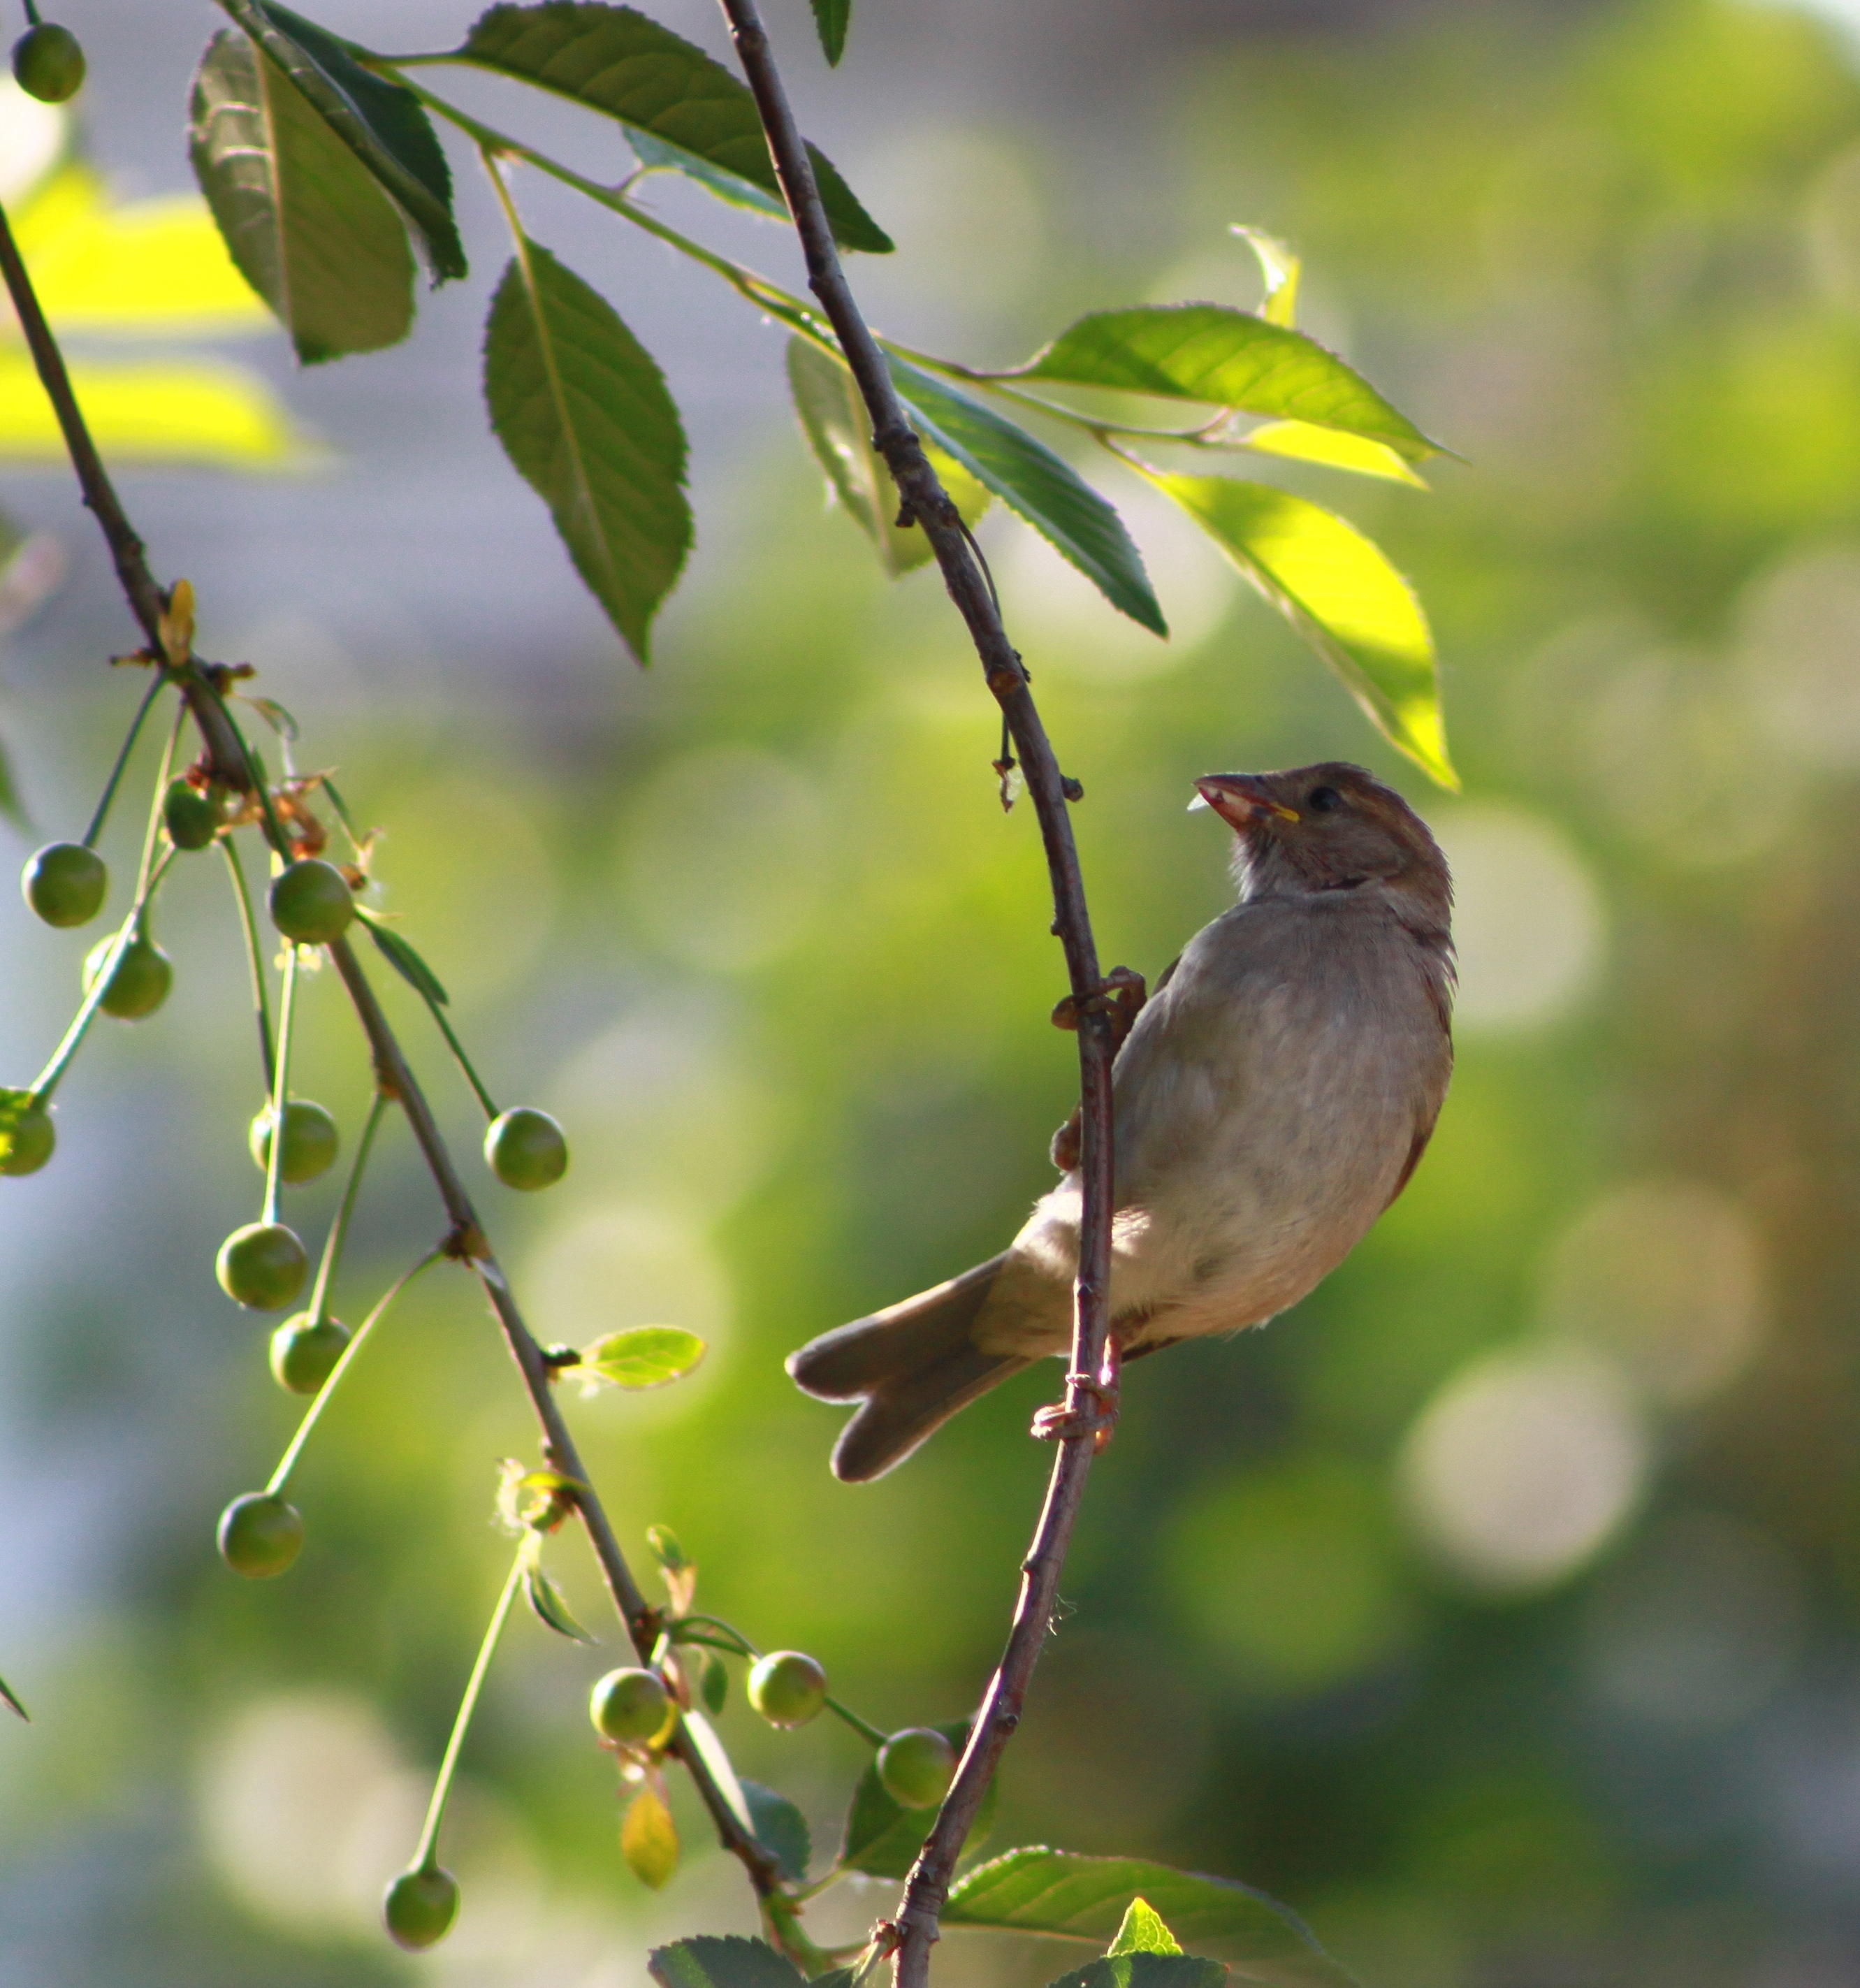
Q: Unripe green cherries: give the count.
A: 15